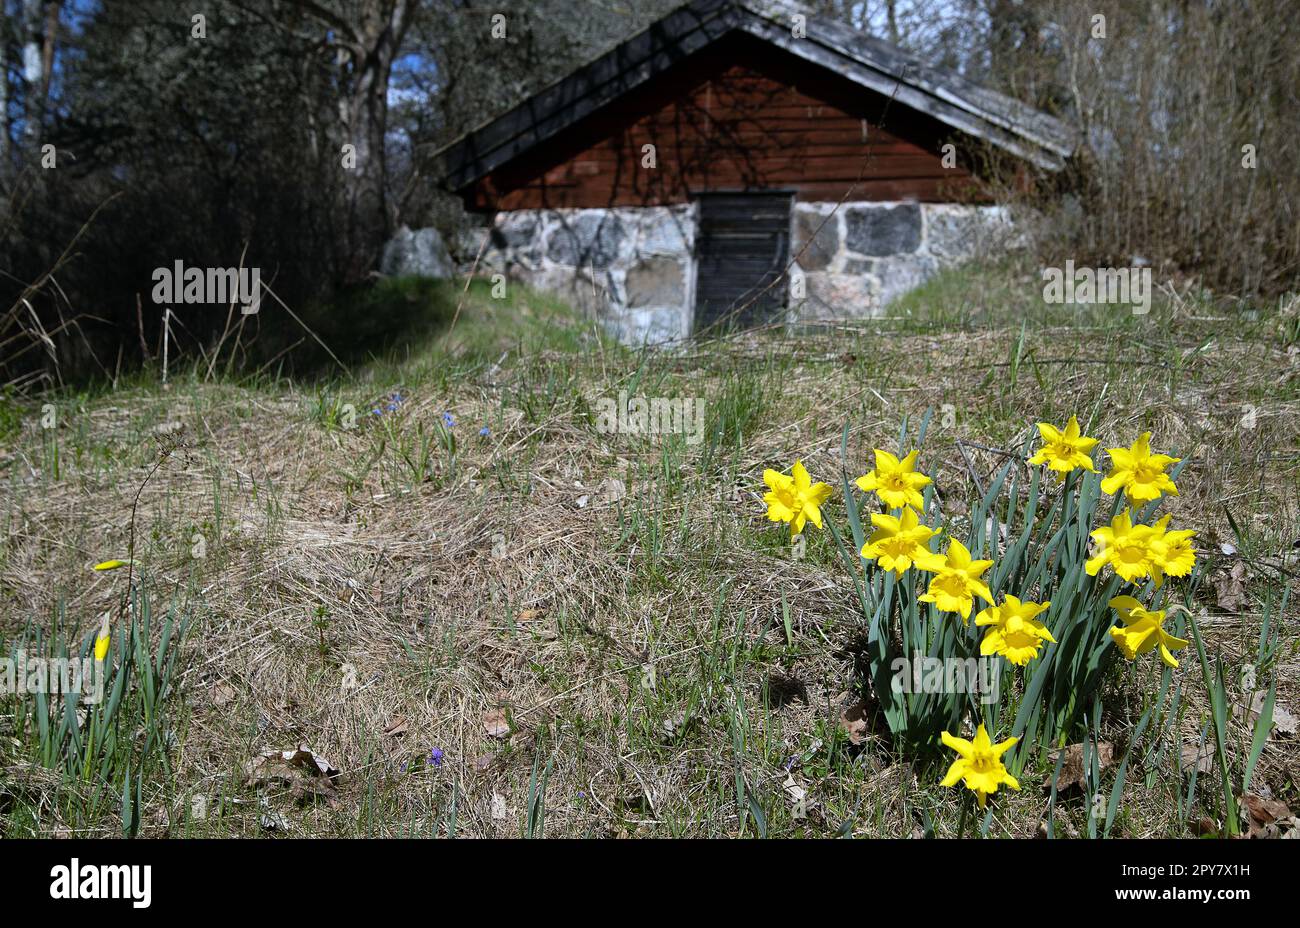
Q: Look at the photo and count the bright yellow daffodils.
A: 11